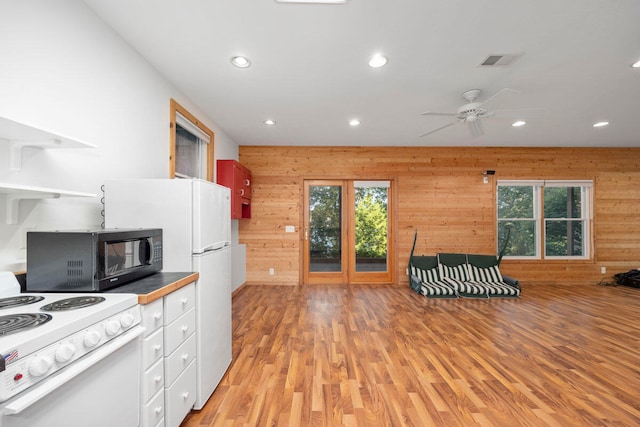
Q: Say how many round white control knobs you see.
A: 5